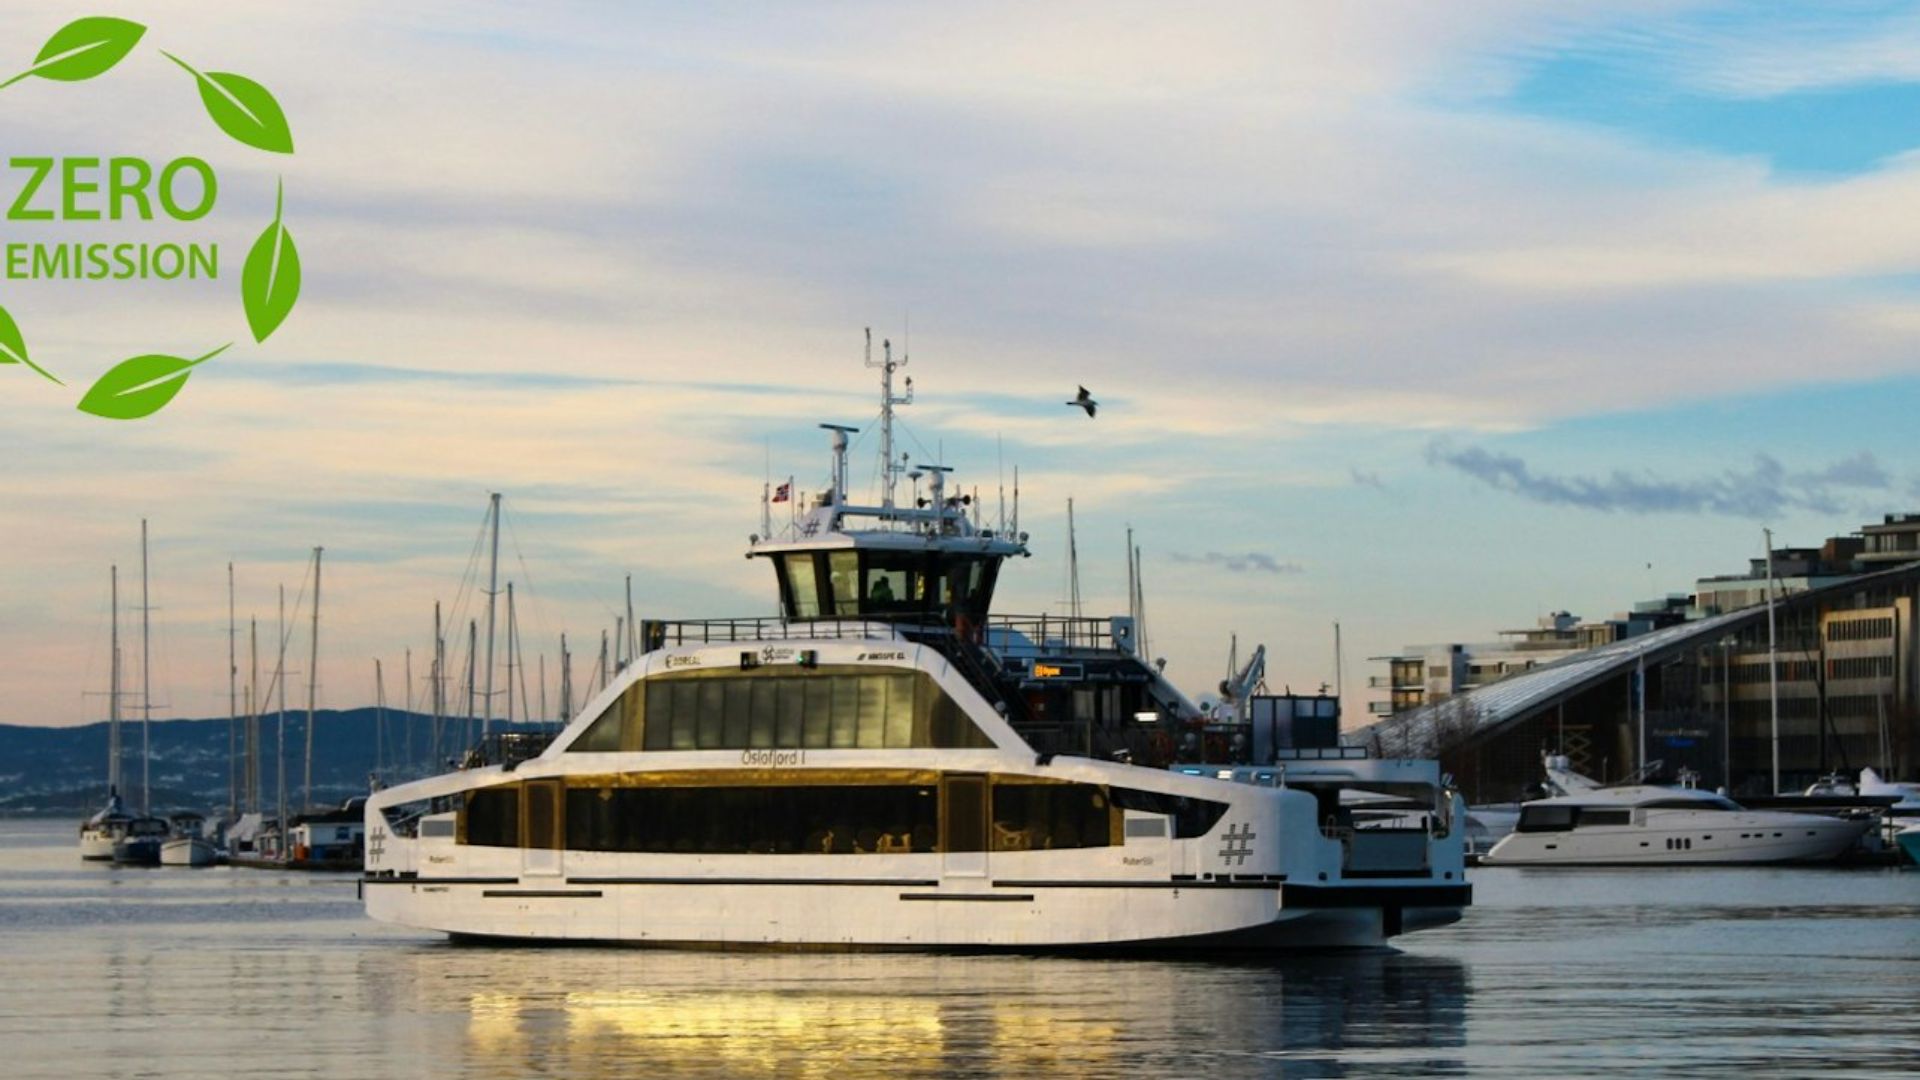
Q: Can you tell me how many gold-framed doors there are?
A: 2